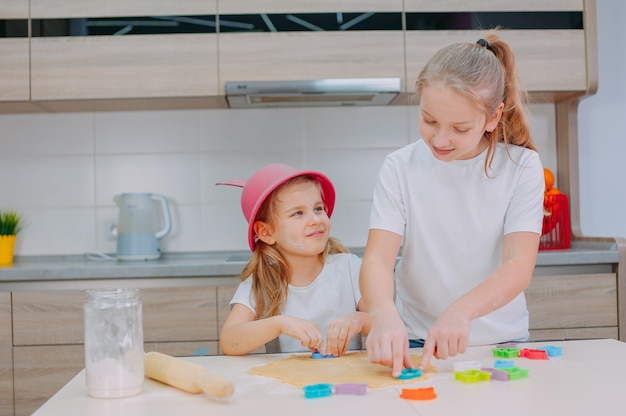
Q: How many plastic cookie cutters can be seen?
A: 14